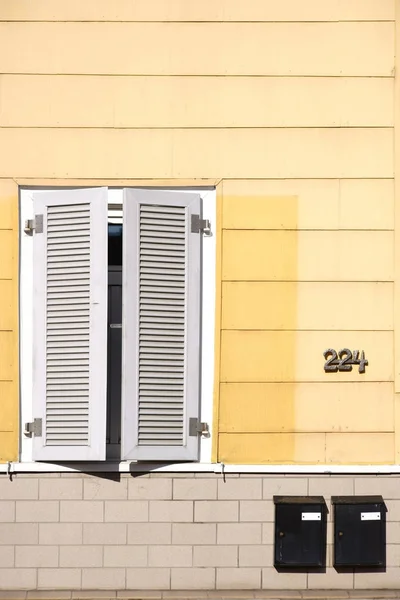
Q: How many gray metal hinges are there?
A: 4